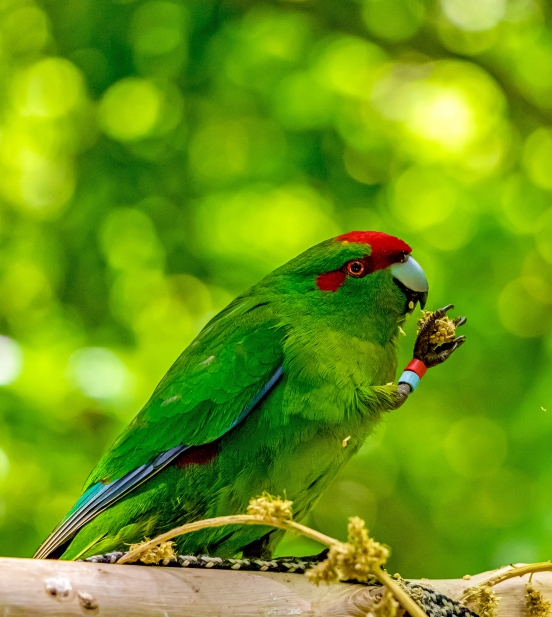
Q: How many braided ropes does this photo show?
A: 1